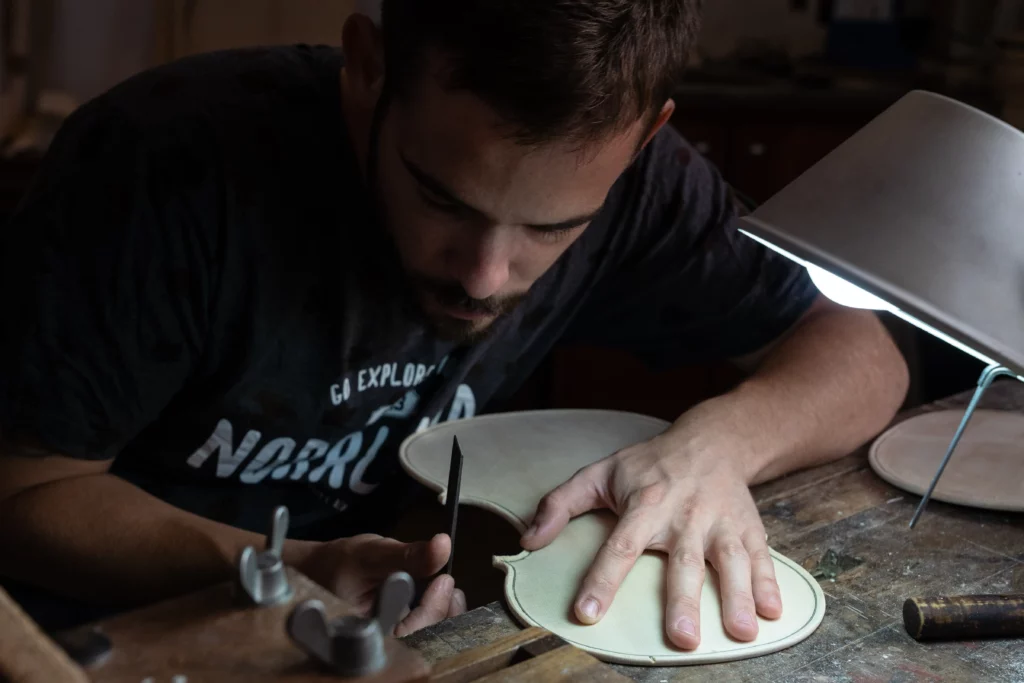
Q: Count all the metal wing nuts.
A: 2